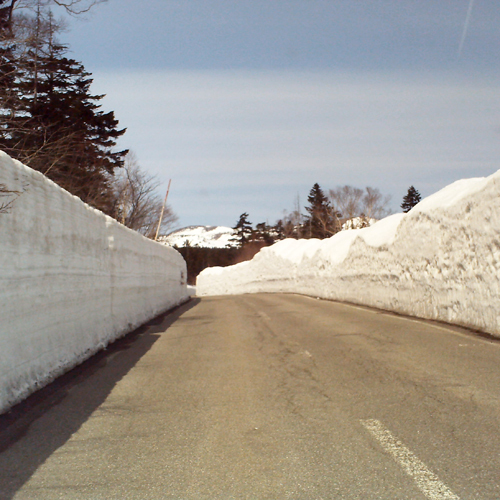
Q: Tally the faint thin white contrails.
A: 1